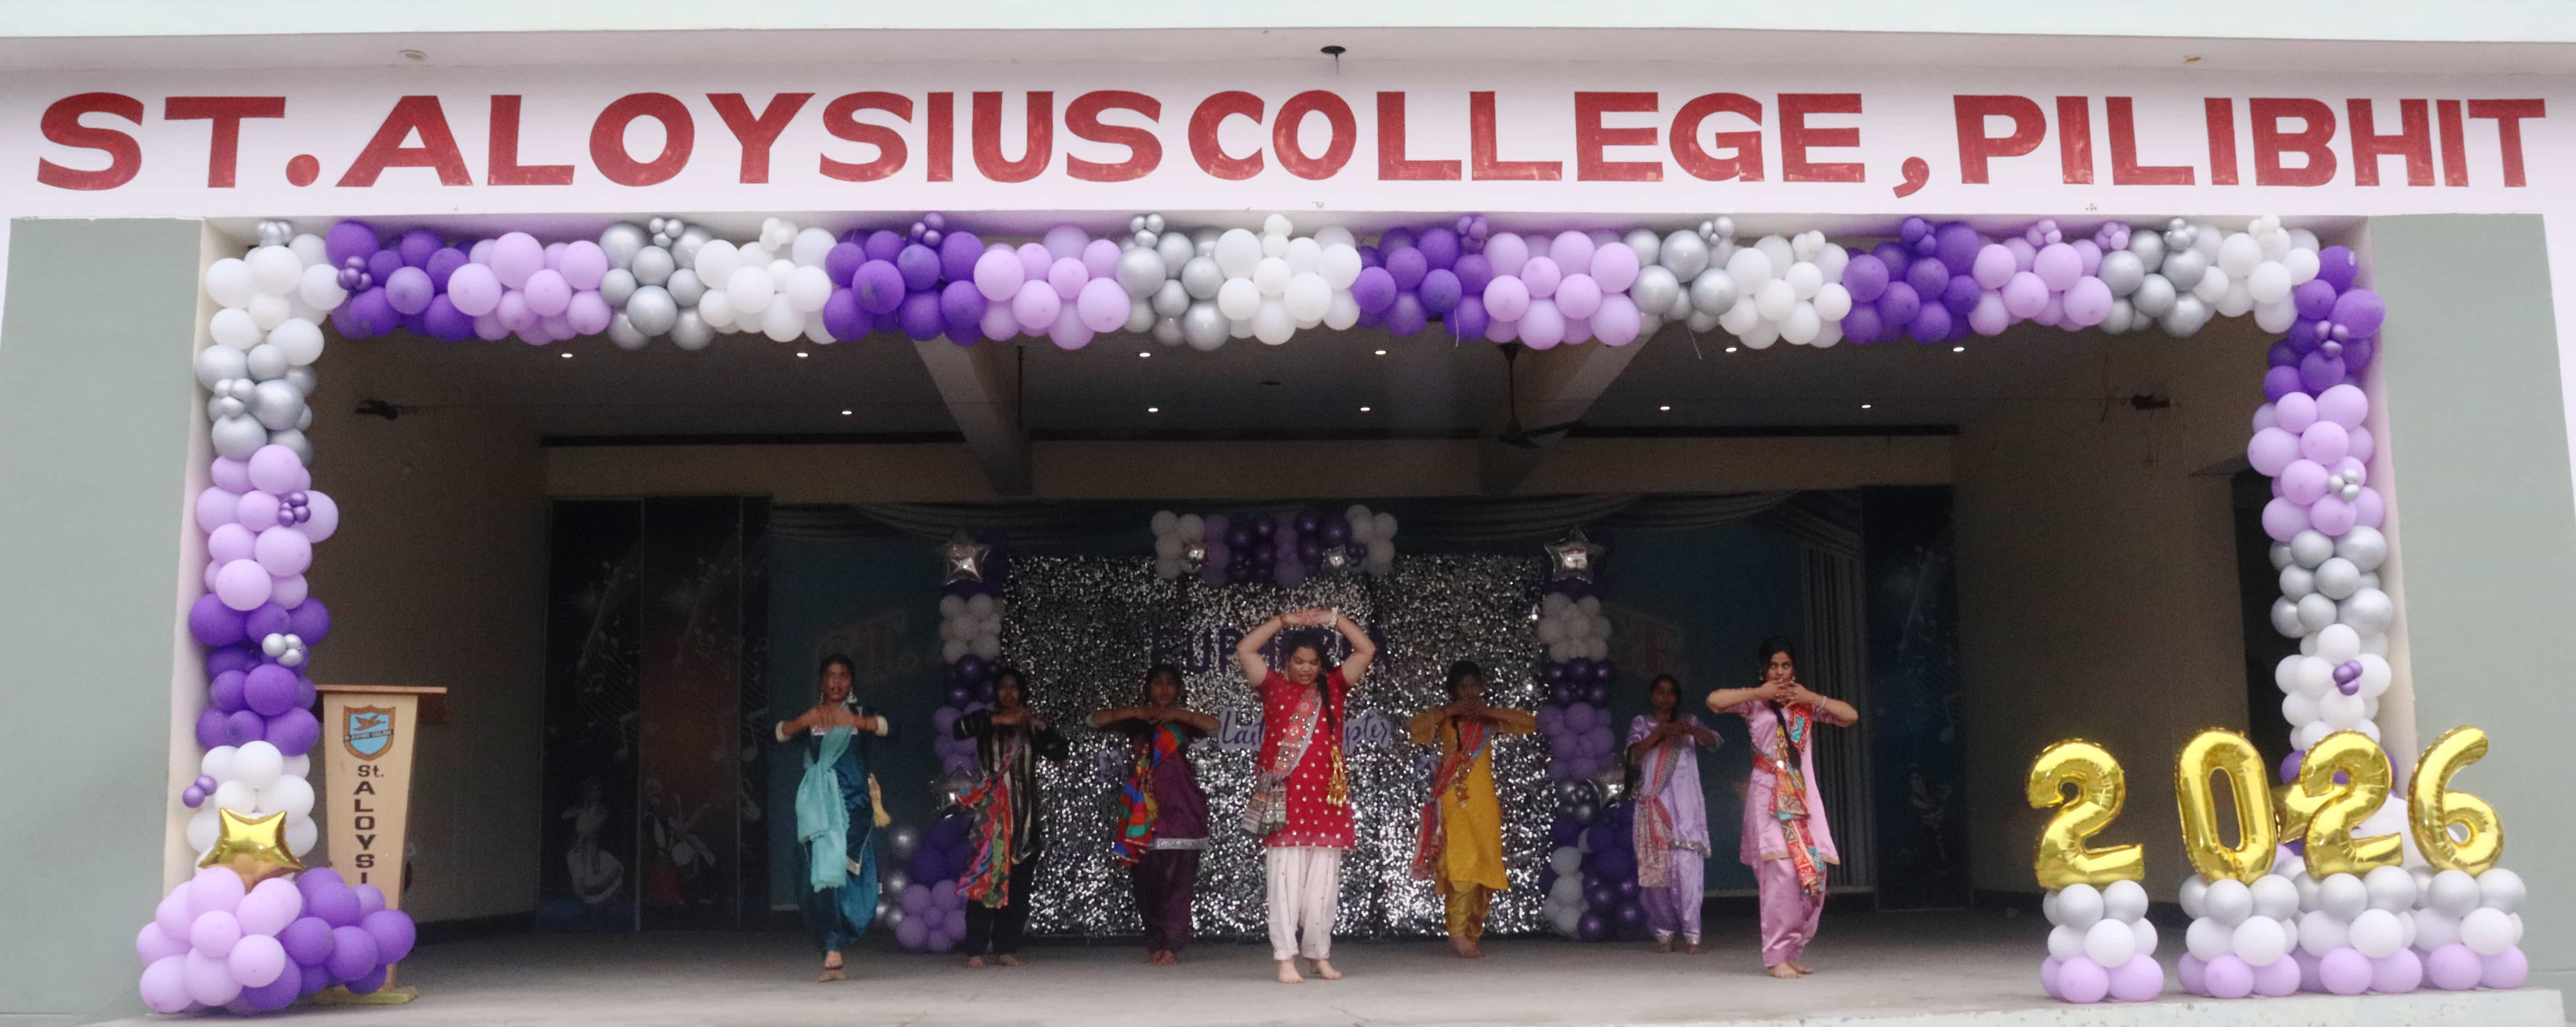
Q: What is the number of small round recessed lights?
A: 11